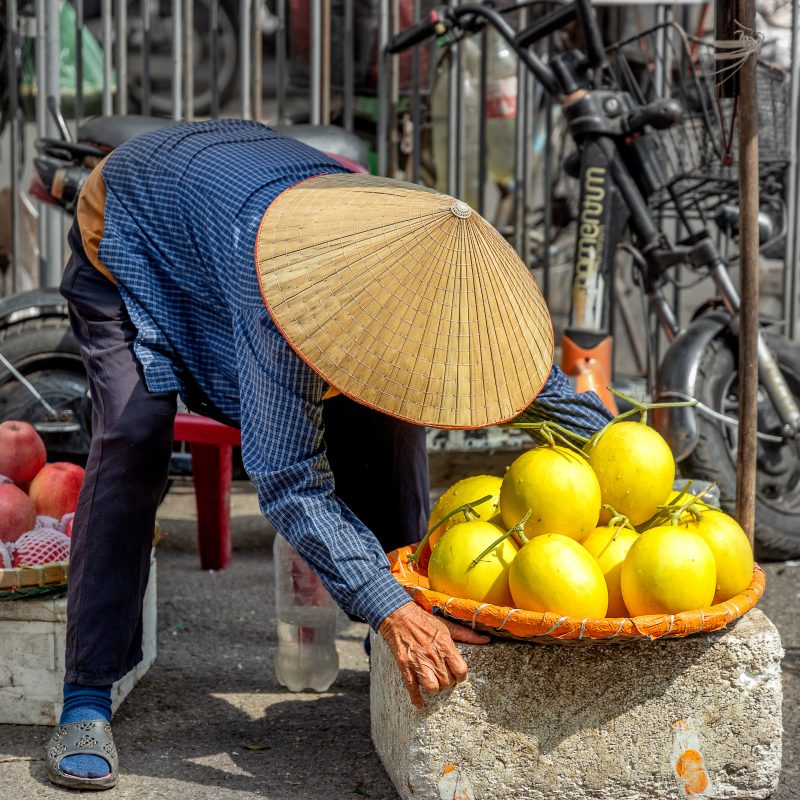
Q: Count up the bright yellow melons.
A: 9